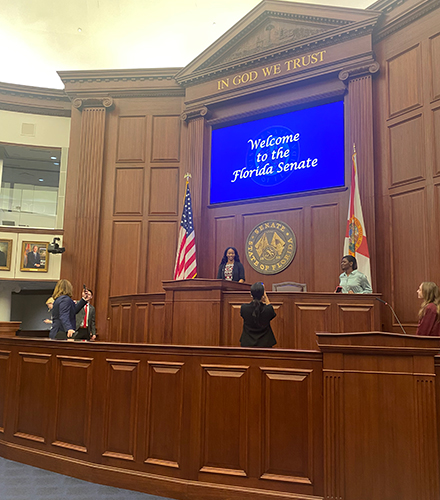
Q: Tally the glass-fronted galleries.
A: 1